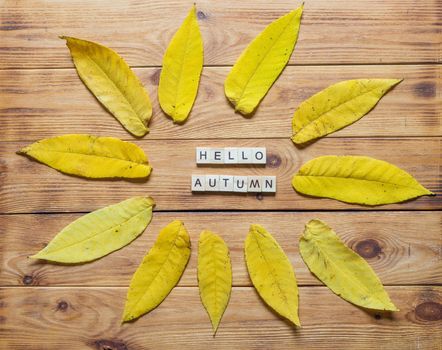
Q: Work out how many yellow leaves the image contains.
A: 11